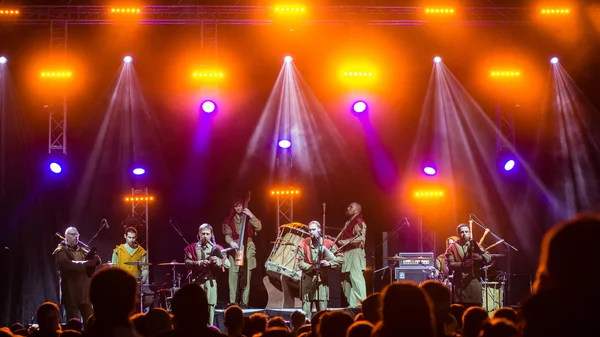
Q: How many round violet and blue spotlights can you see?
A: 7